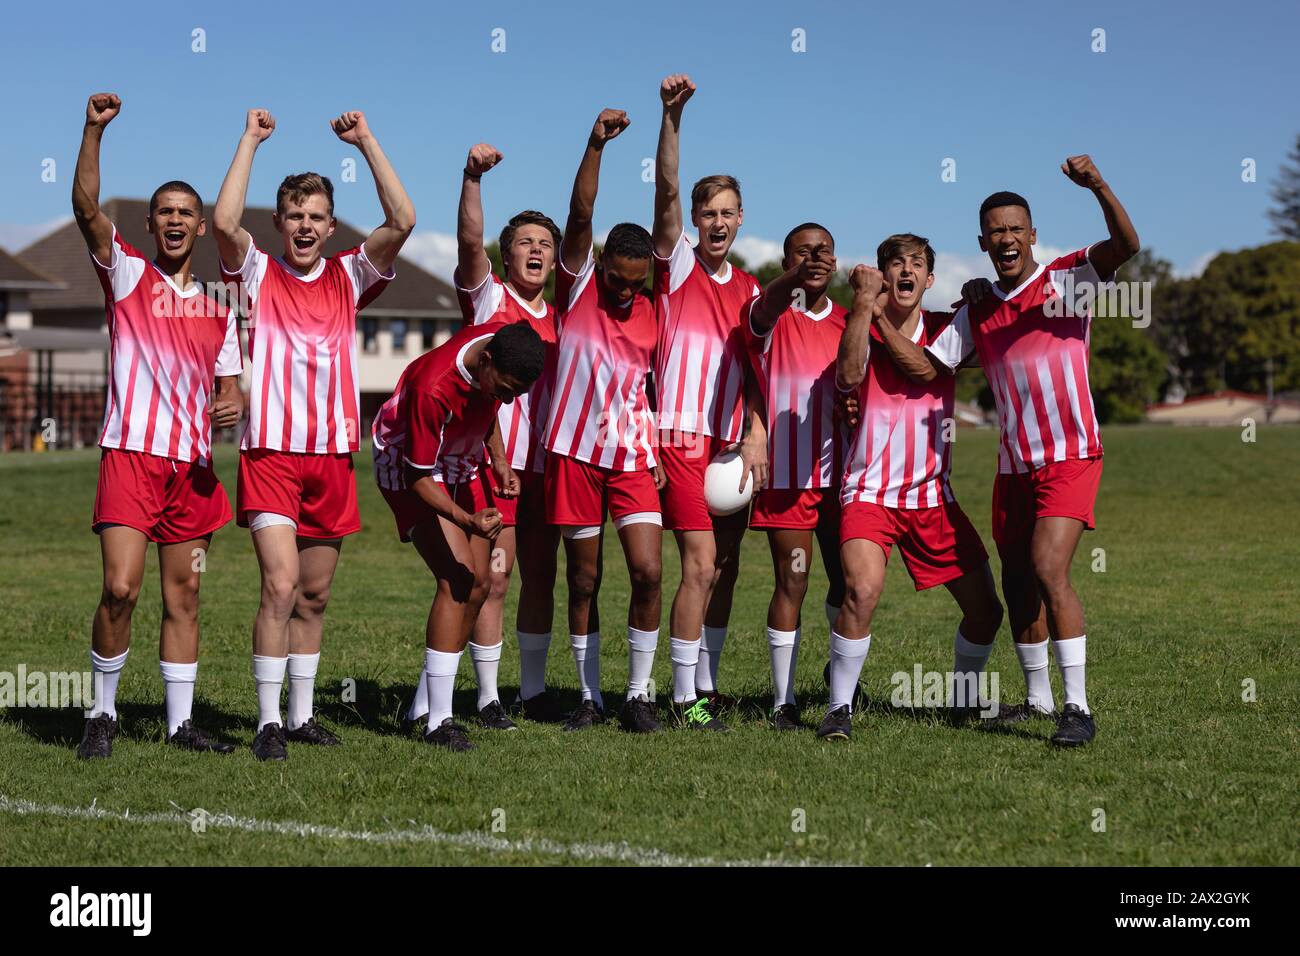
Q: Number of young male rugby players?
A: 9